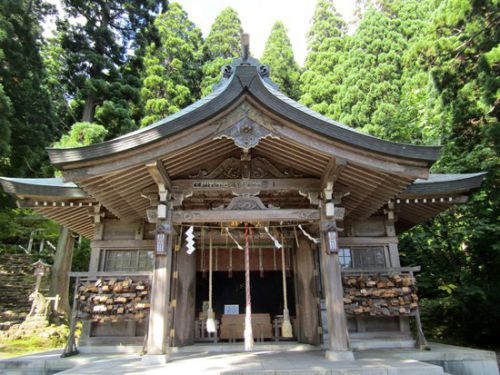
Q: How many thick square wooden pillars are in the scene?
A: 2